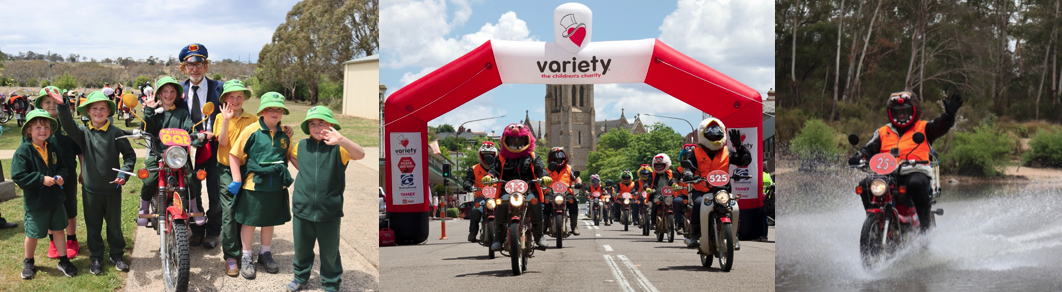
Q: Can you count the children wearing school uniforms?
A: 7